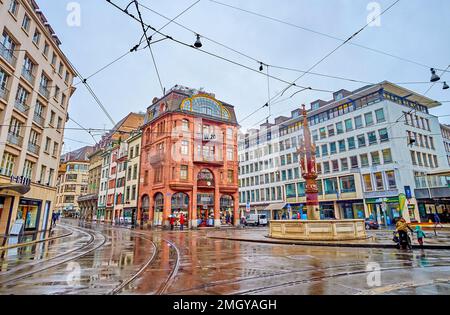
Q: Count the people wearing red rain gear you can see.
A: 2